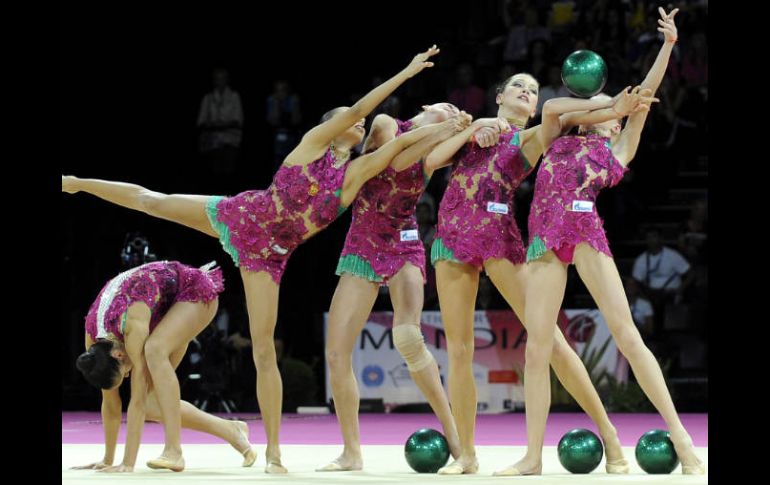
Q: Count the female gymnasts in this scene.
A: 5